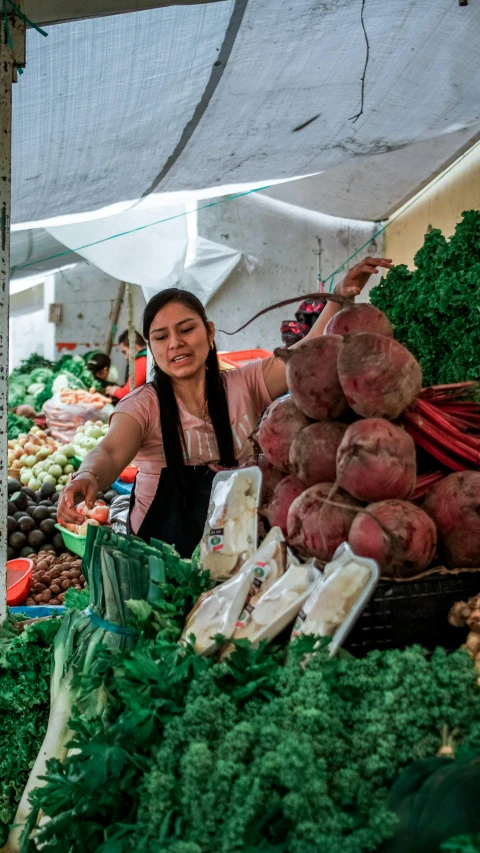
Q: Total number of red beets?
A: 11